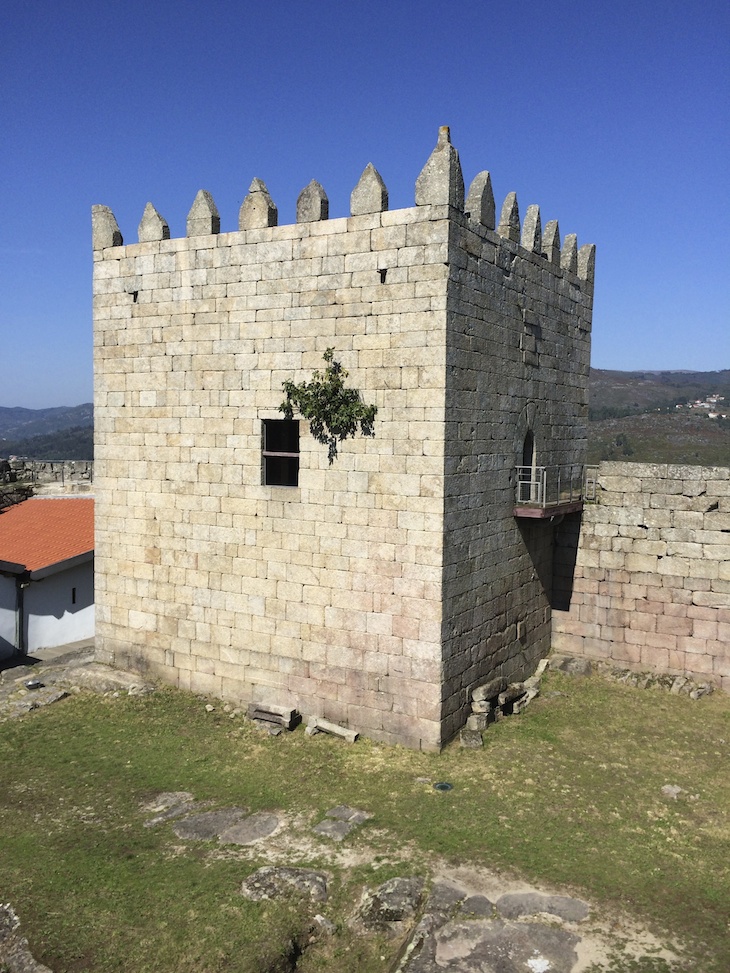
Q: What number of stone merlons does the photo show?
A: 13